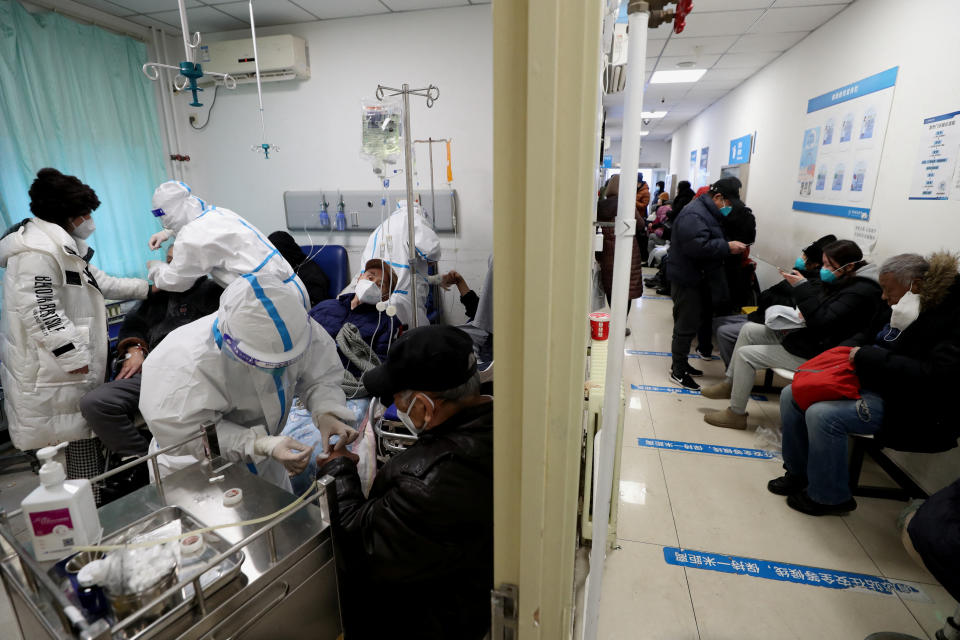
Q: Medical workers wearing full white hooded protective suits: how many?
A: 3